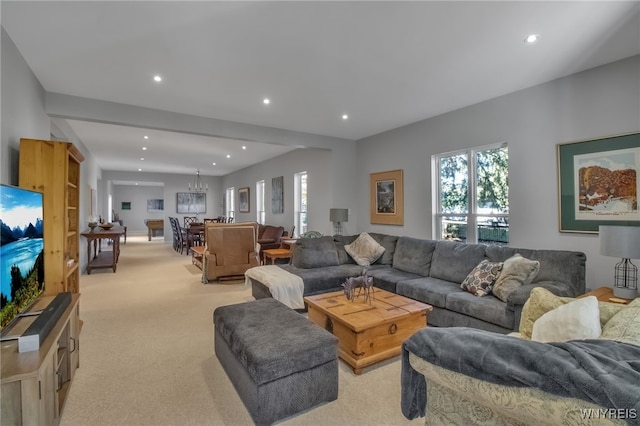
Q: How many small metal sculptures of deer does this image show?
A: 2